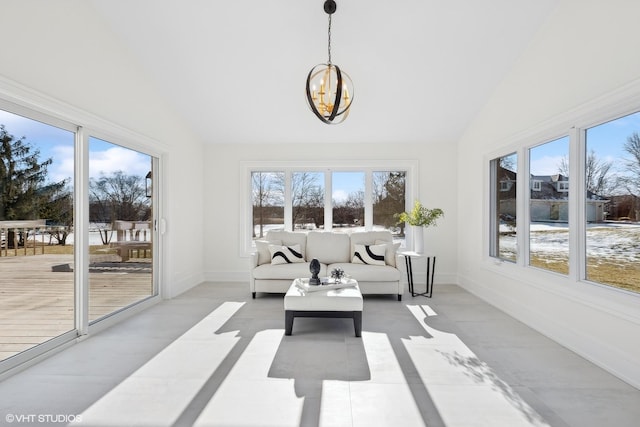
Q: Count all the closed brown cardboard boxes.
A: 0